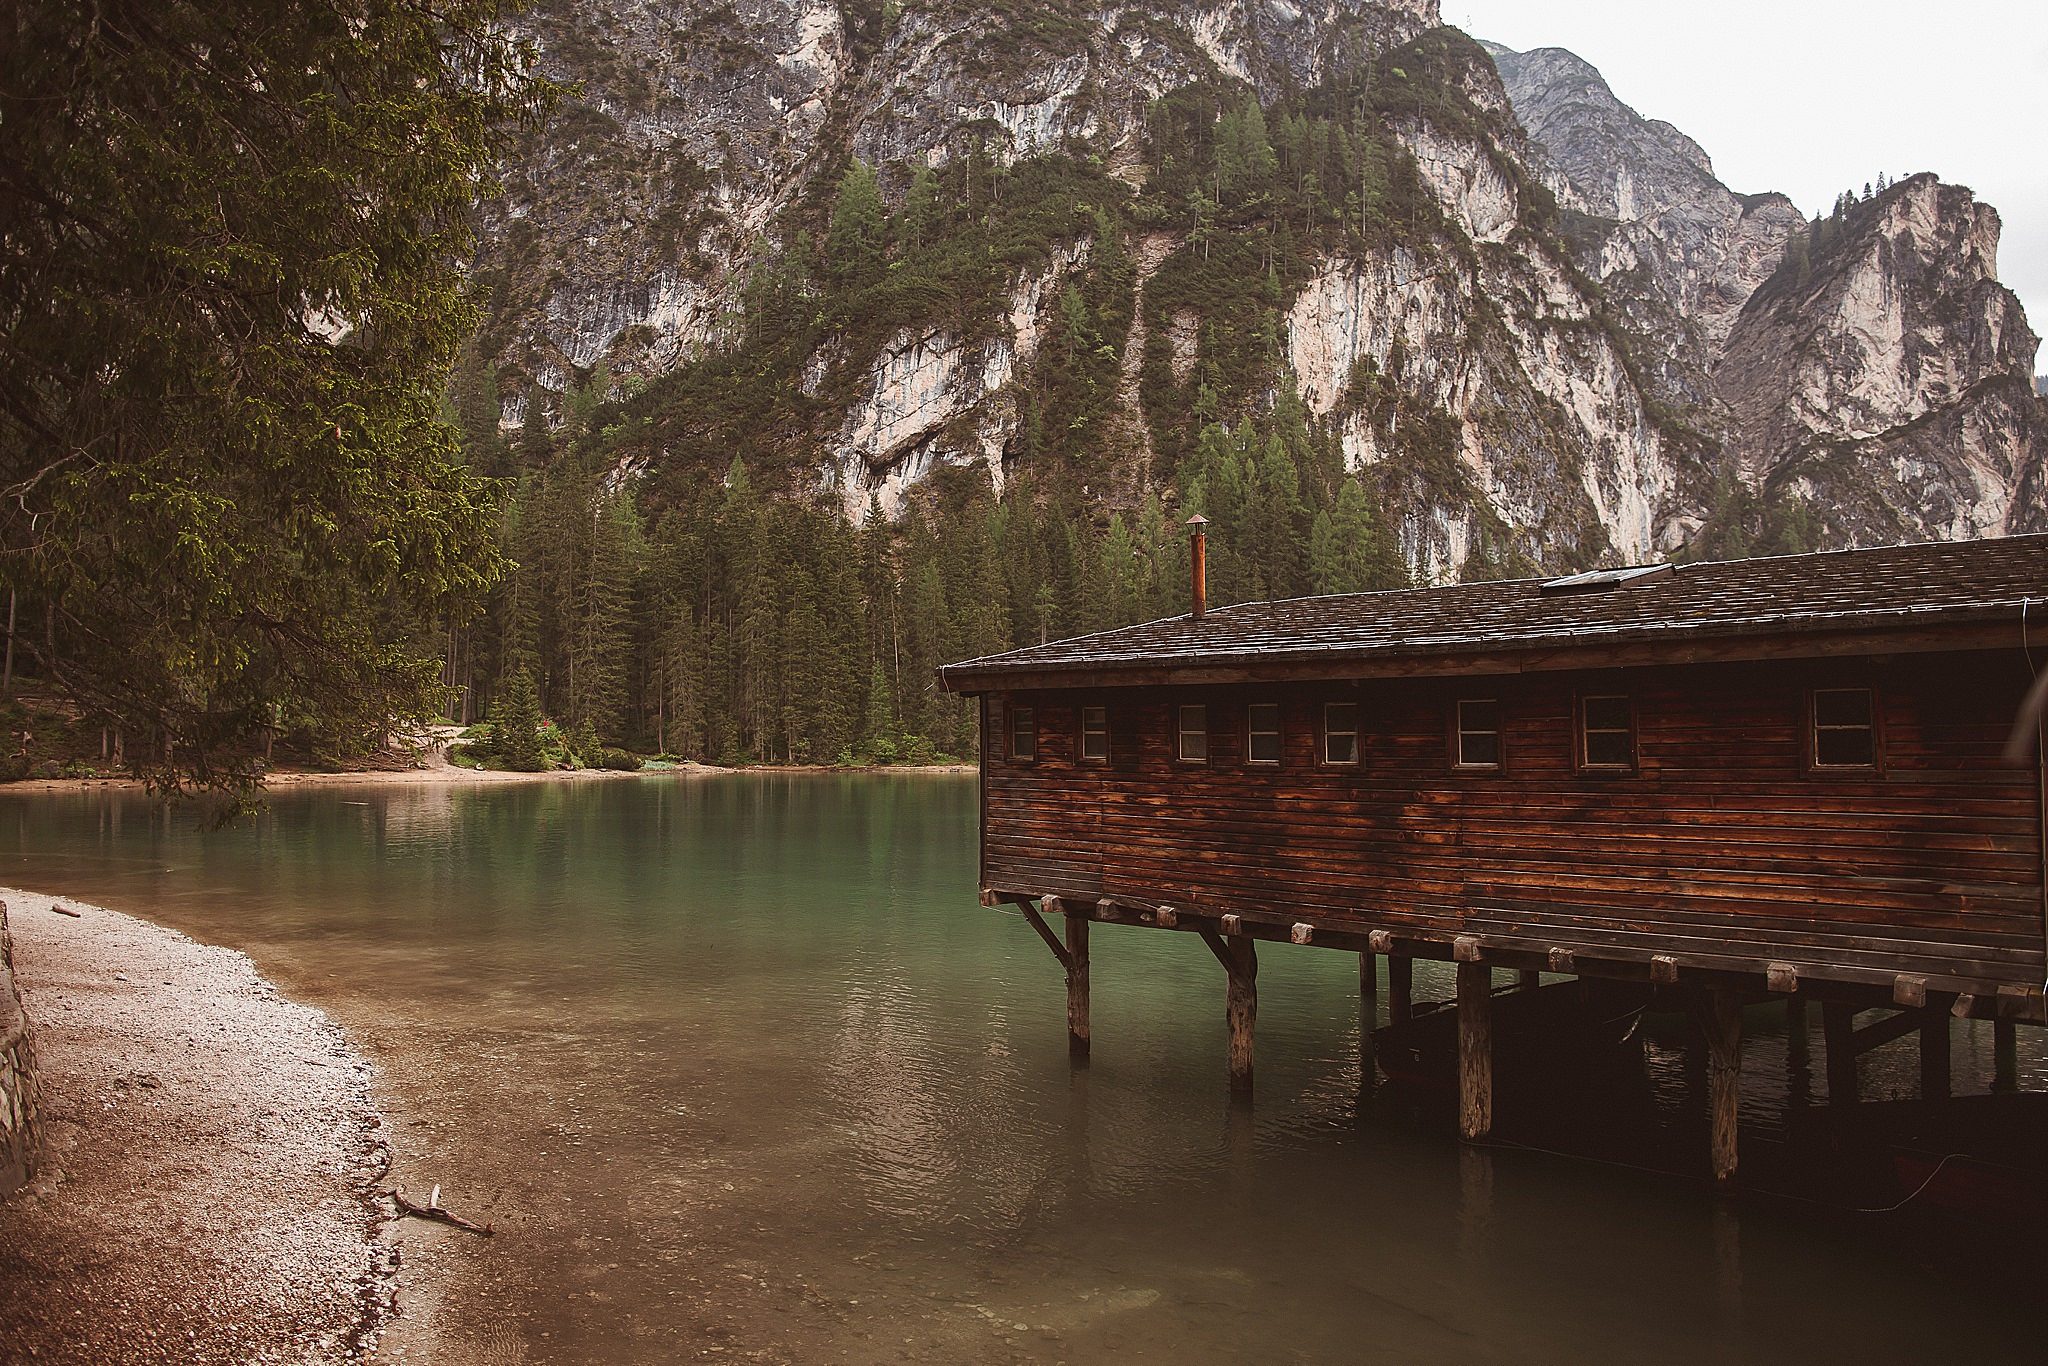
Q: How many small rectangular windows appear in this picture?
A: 8